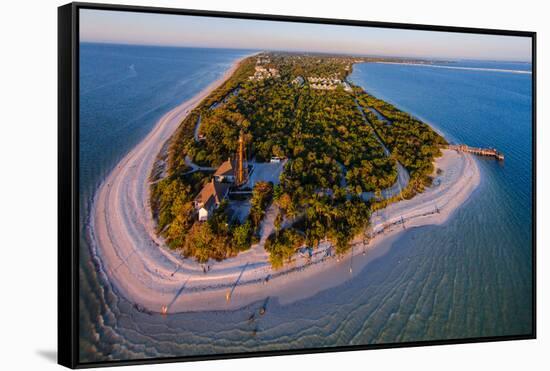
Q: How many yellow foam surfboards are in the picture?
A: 0